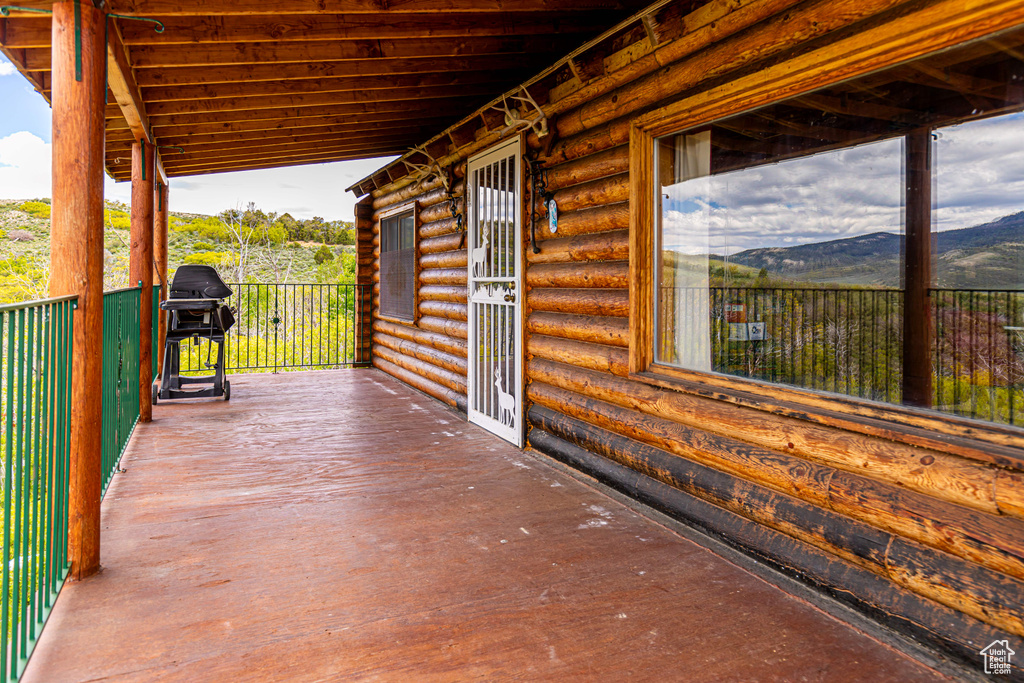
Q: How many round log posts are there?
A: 3